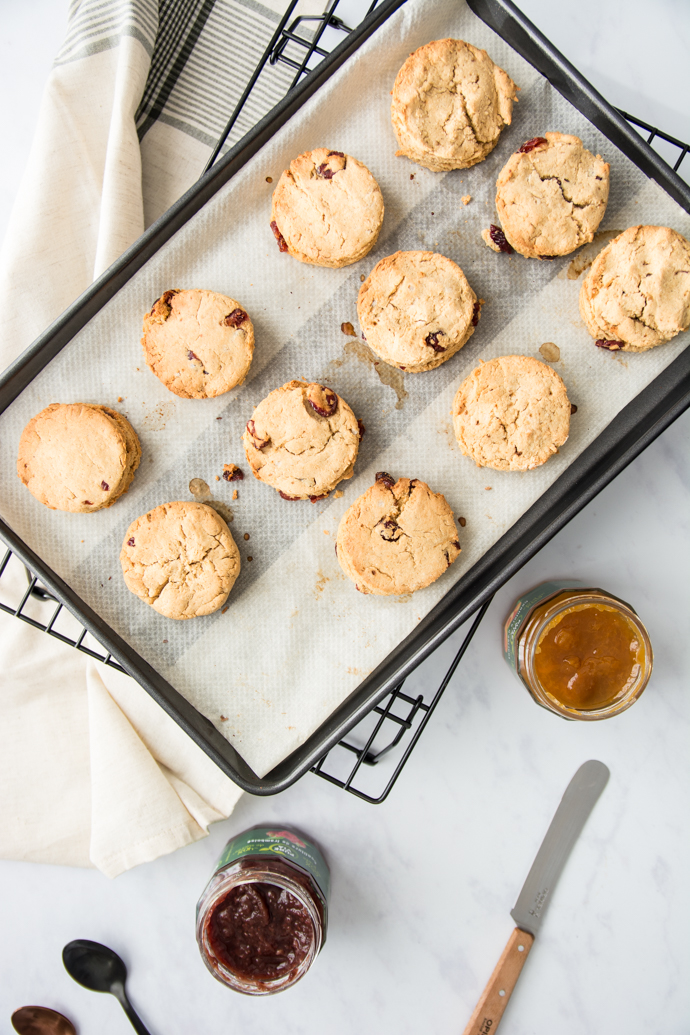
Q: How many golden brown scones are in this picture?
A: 11